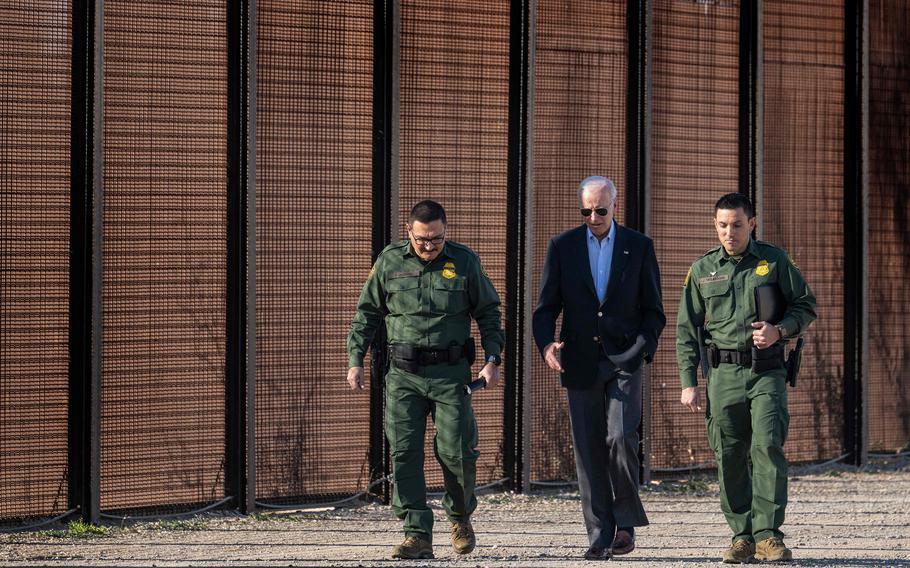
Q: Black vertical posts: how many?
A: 7